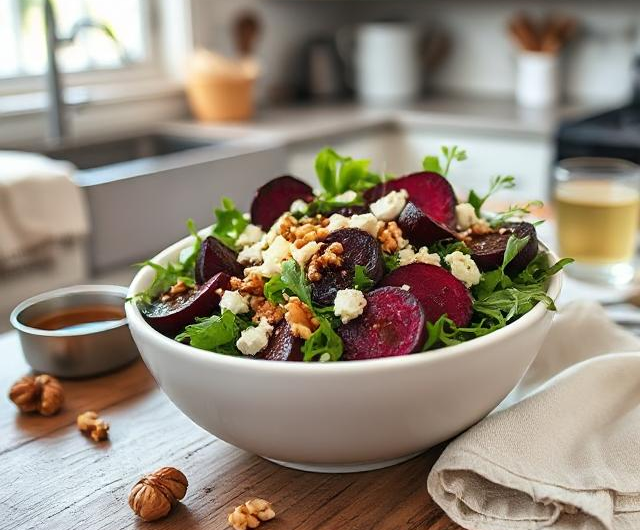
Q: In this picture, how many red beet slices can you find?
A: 10